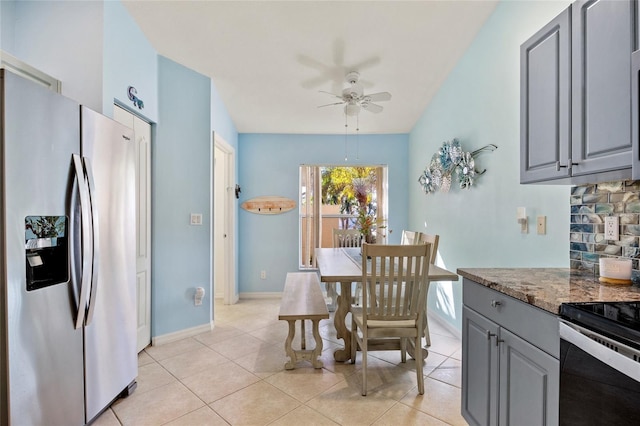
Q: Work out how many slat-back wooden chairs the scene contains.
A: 4